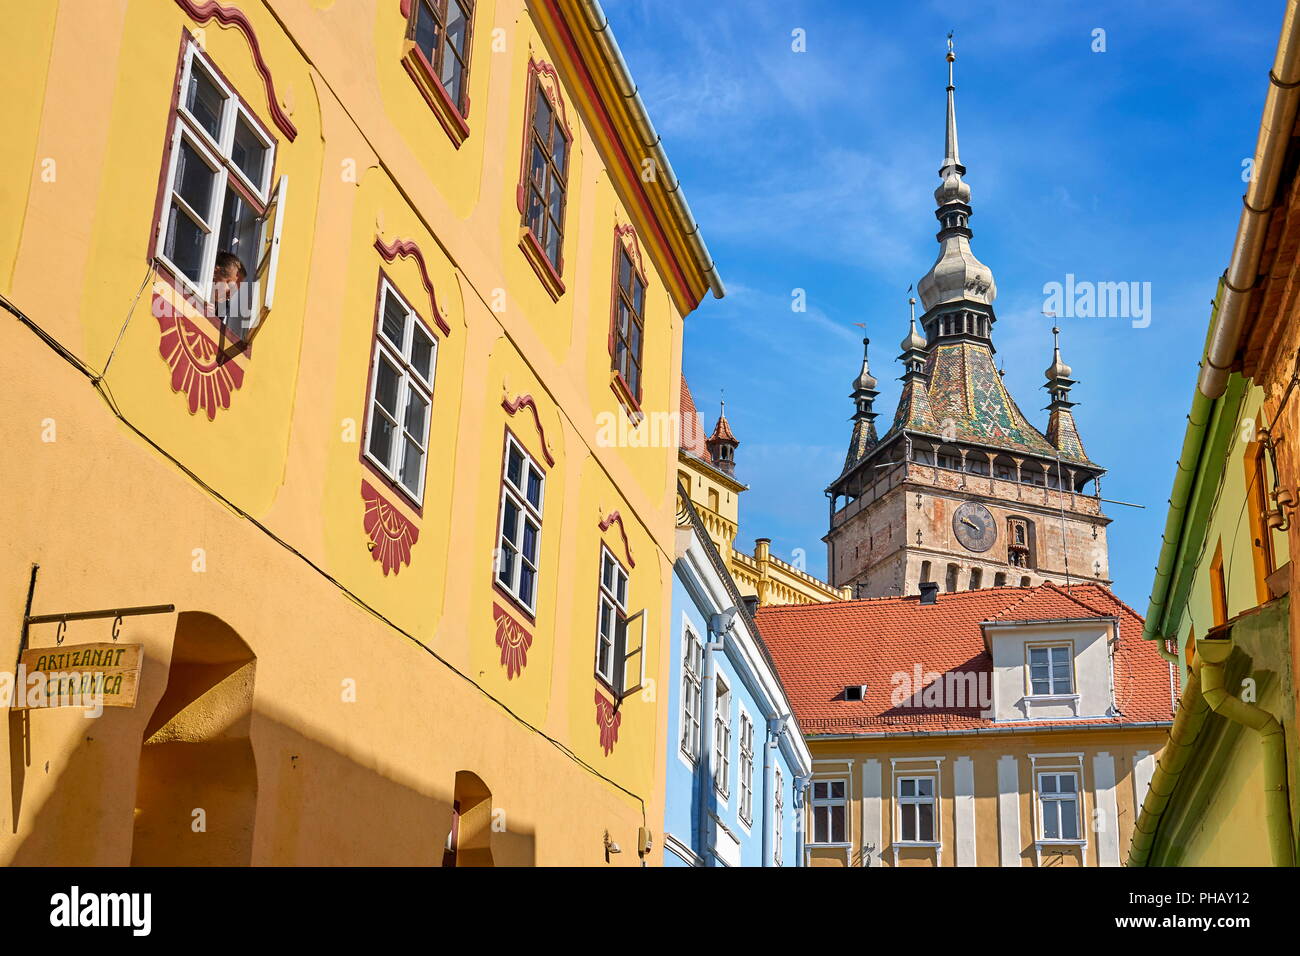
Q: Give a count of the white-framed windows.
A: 12